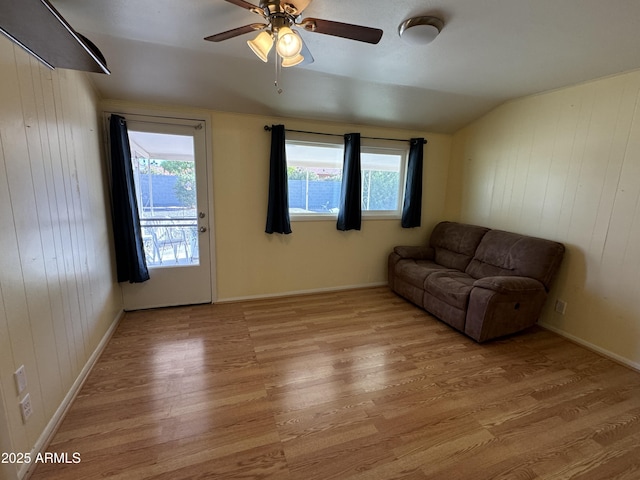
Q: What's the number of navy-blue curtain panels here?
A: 4